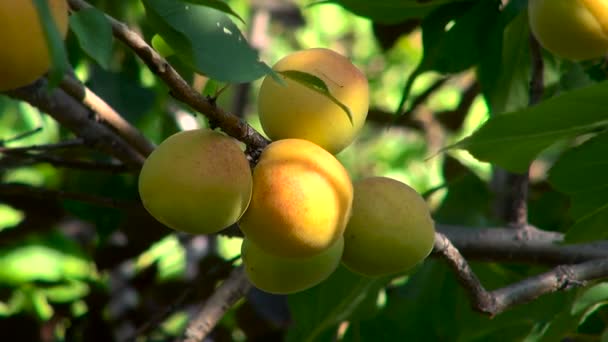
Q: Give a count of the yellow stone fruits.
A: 7